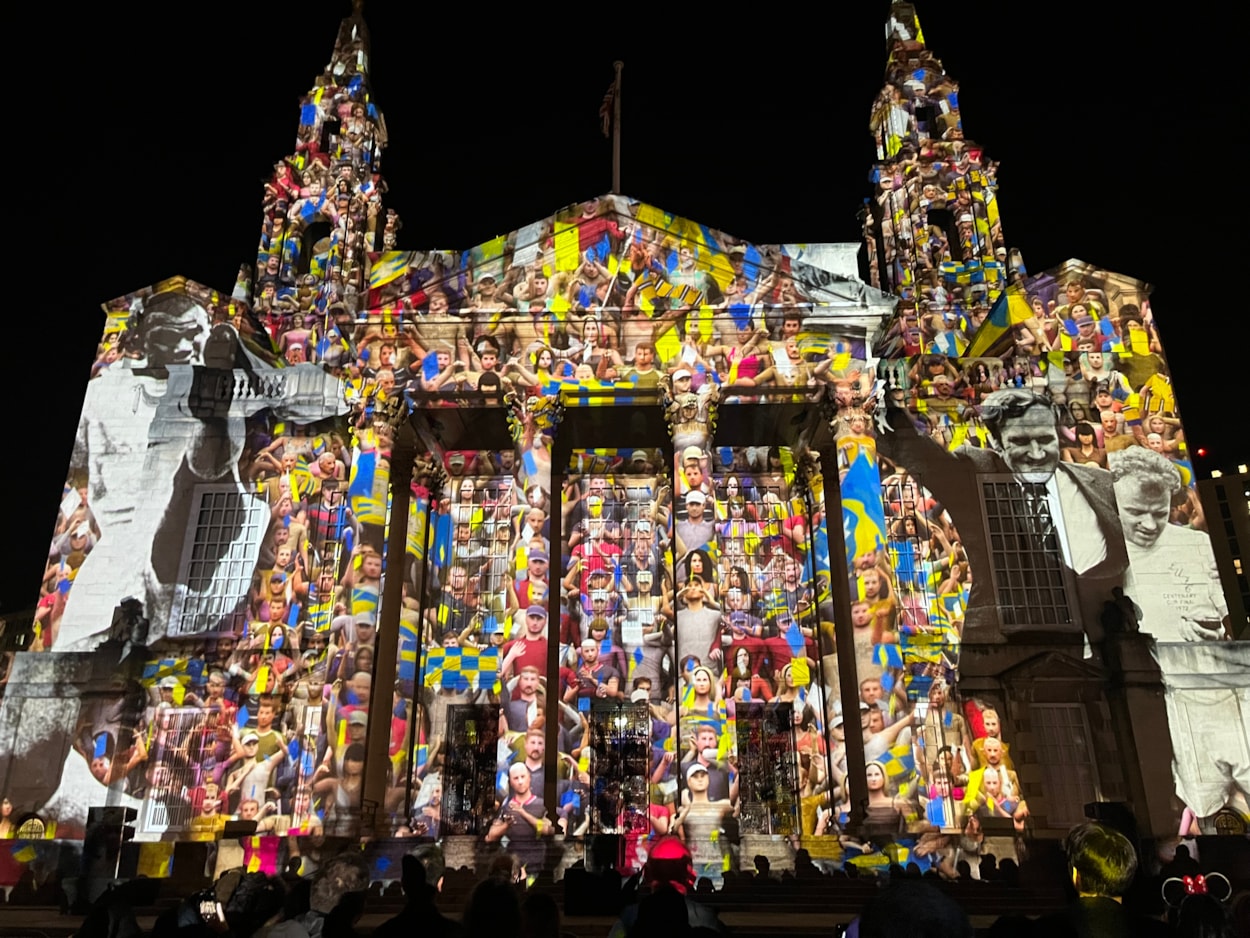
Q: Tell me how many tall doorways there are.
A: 3